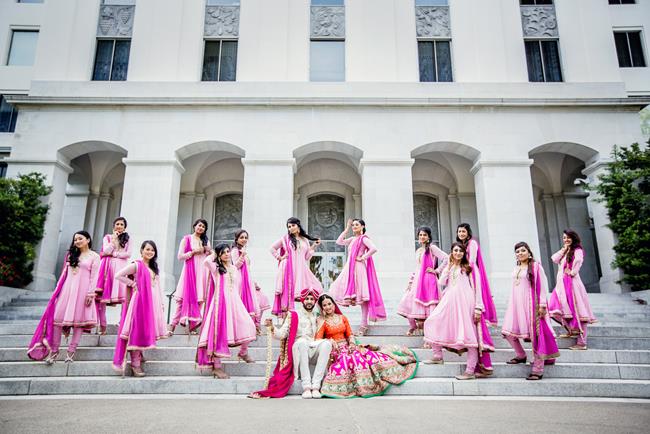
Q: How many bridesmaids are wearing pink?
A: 13